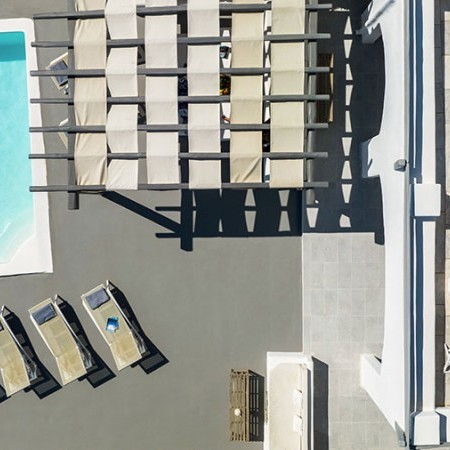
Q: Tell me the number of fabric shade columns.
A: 6